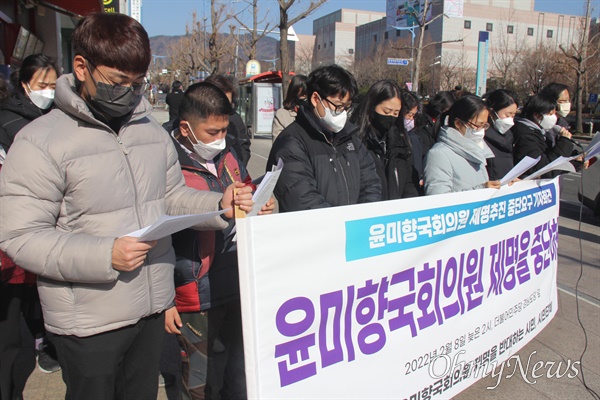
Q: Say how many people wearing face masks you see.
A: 10